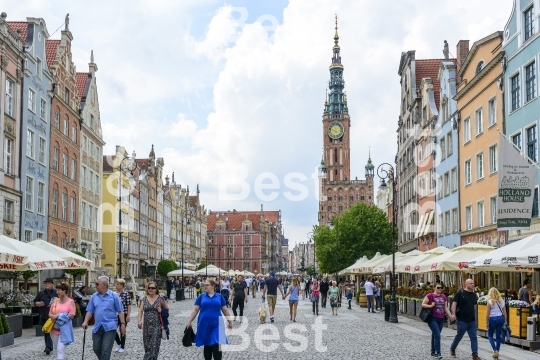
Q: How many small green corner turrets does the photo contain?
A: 2